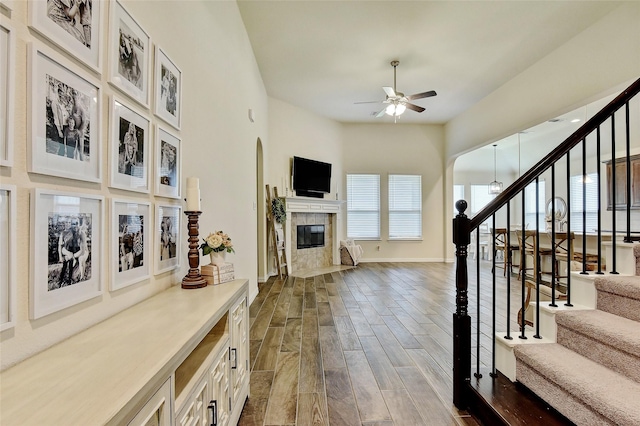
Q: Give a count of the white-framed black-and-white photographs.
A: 9